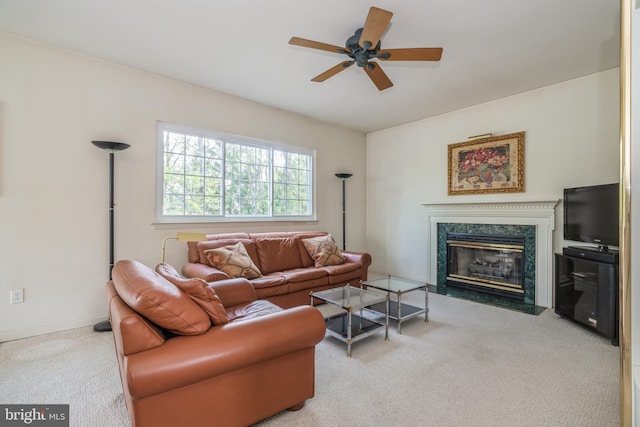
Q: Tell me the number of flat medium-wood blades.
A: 5